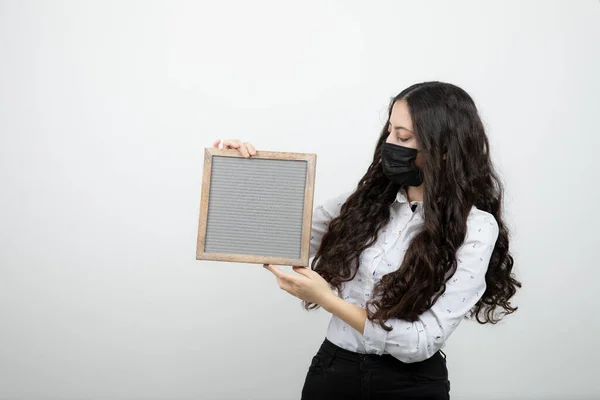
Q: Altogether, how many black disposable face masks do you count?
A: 1